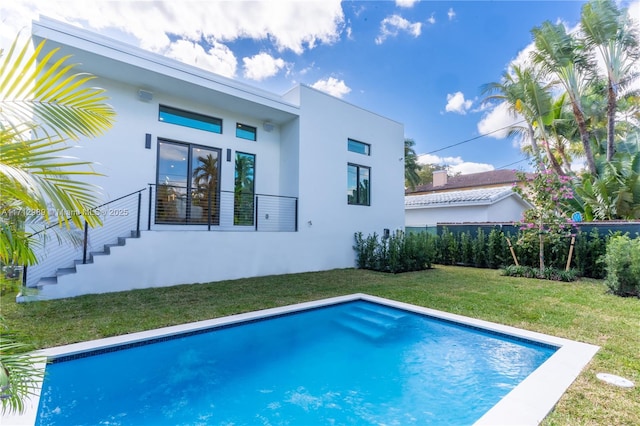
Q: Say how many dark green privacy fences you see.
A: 1